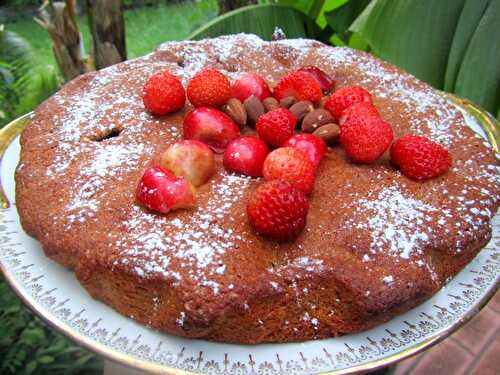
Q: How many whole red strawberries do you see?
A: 9